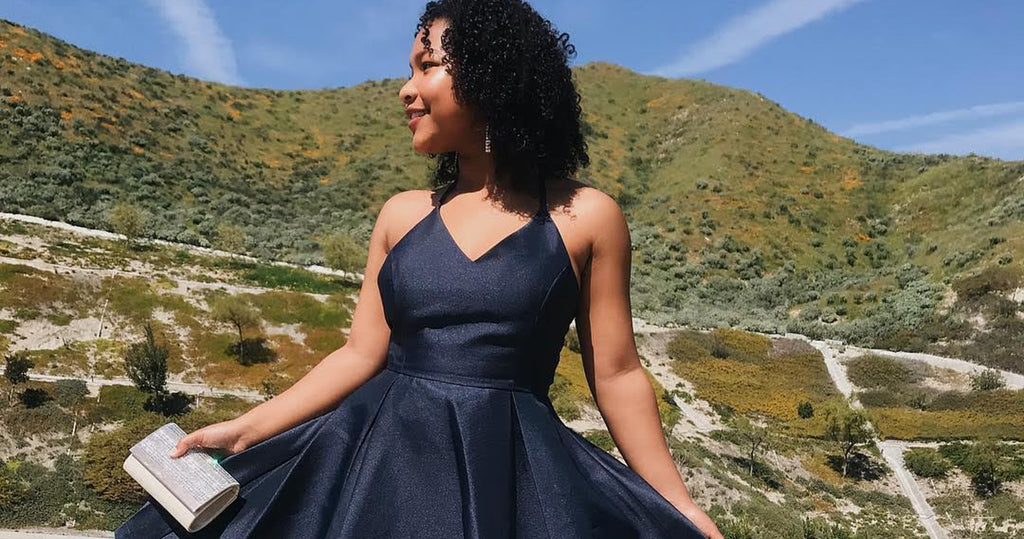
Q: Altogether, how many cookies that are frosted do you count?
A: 0